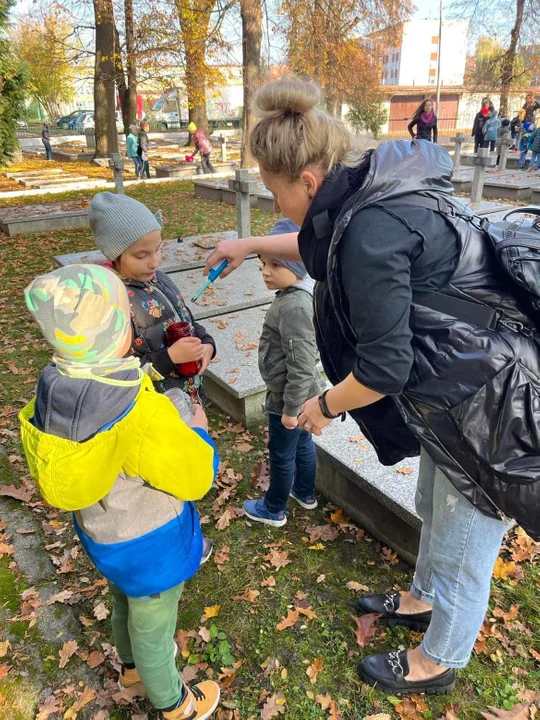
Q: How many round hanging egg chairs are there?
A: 0